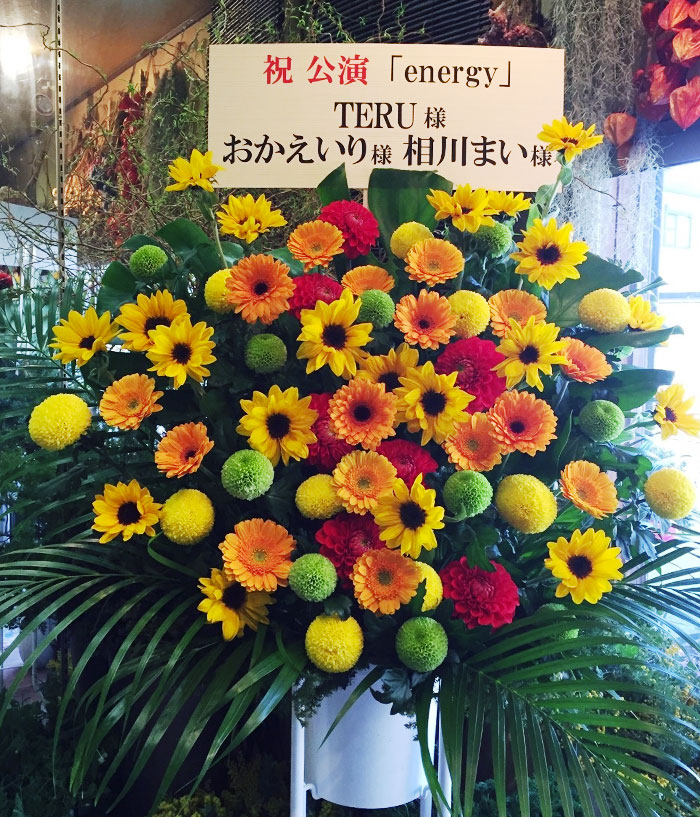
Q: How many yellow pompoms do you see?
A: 11